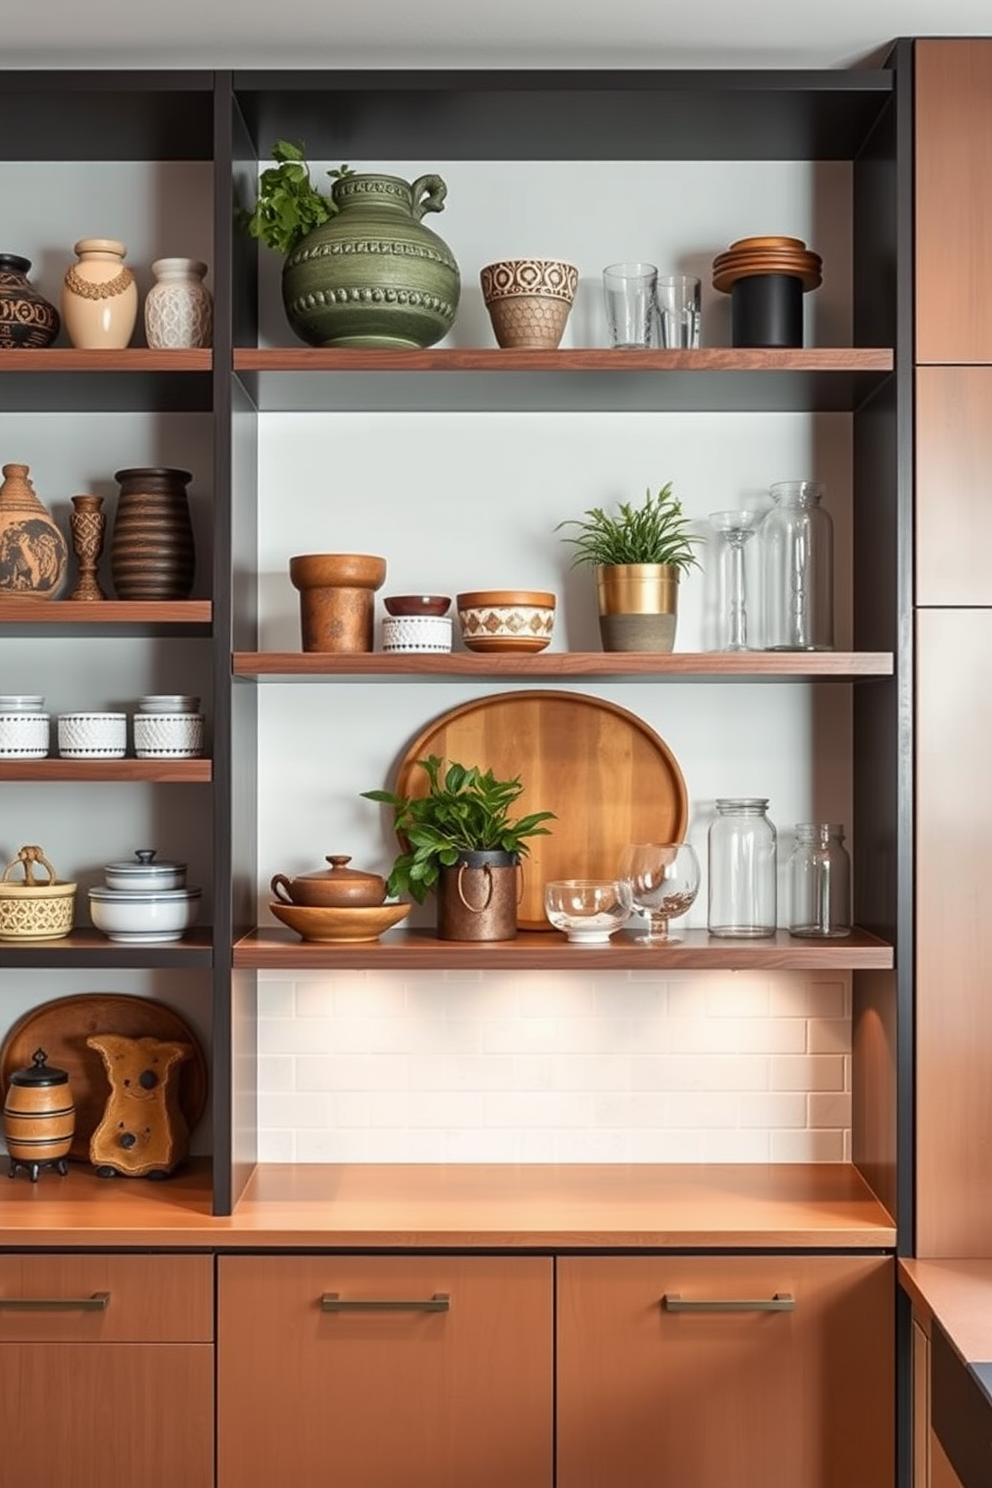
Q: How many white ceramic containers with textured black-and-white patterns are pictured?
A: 4